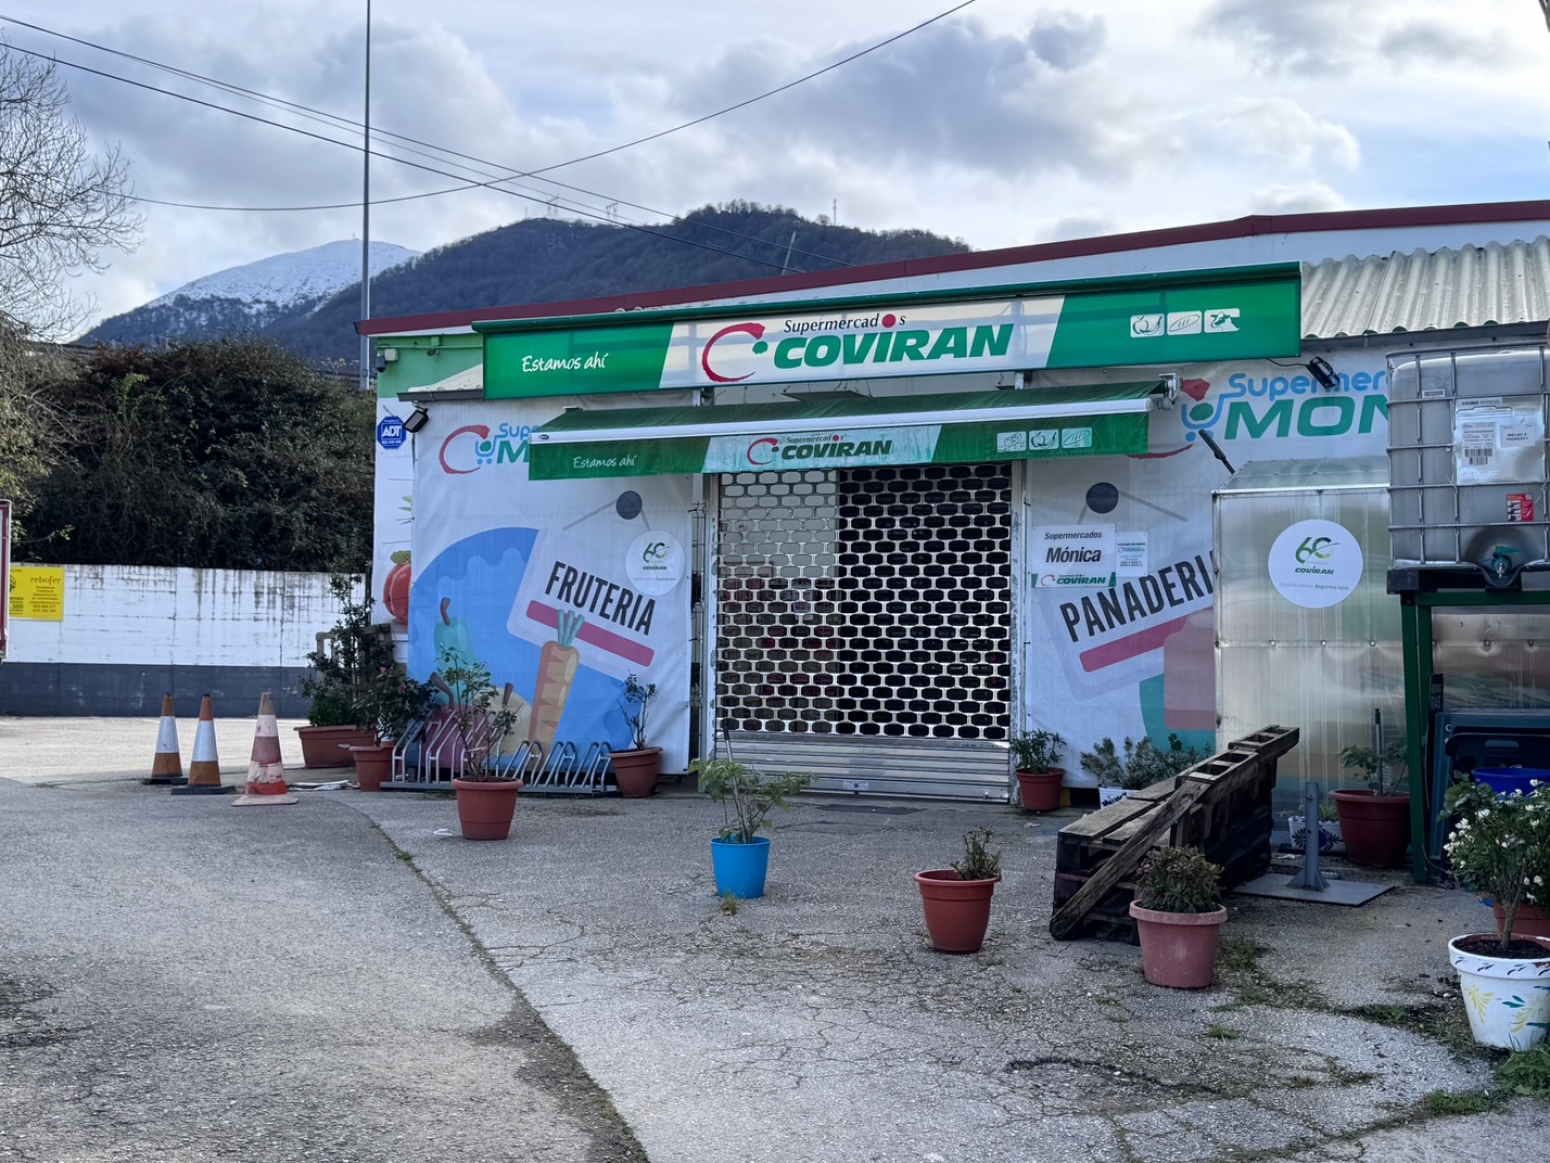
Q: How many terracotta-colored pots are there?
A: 9